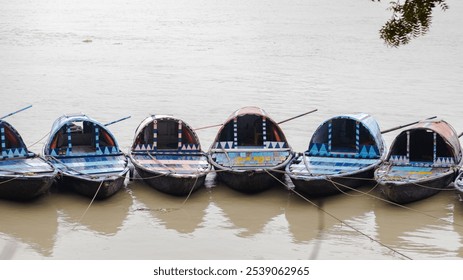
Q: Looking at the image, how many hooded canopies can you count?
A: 6